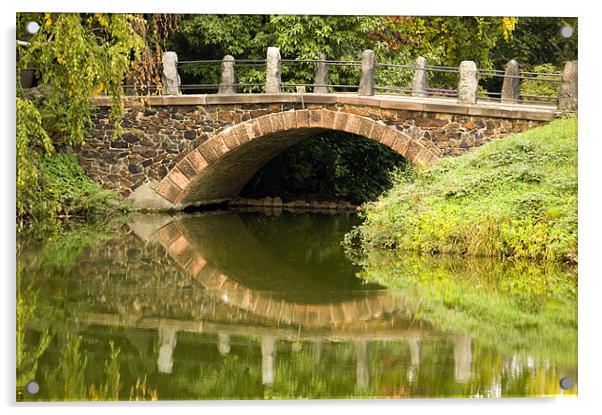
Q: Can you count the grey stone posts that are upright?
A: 9